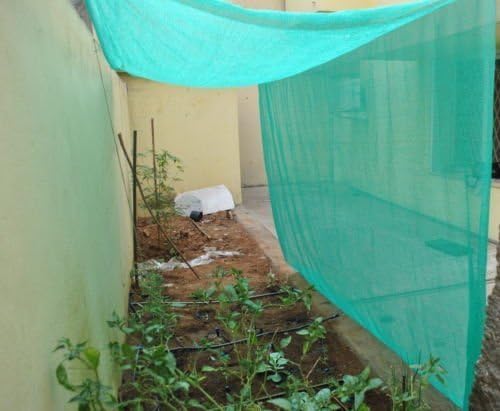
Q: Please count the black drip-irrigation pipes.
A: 3